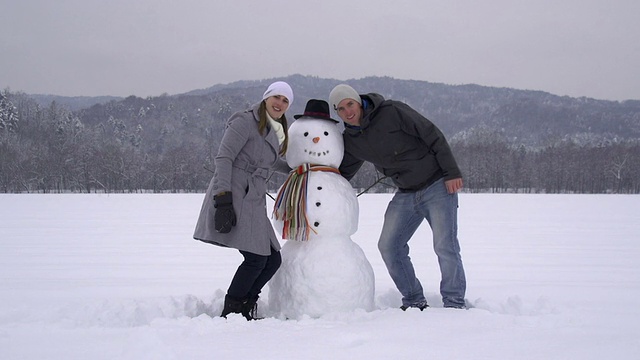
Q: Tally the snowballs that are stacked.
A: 3